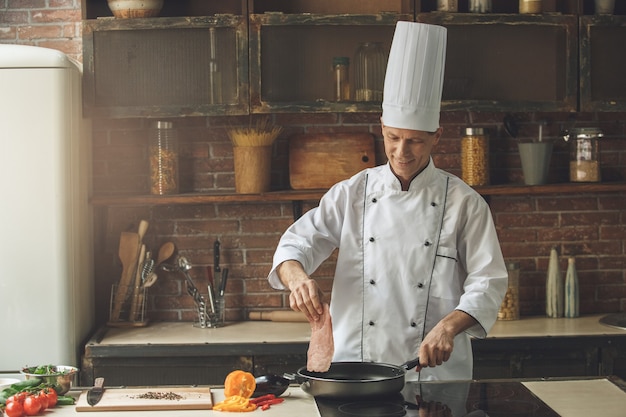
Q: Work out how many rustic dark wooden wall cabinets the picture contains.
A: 4